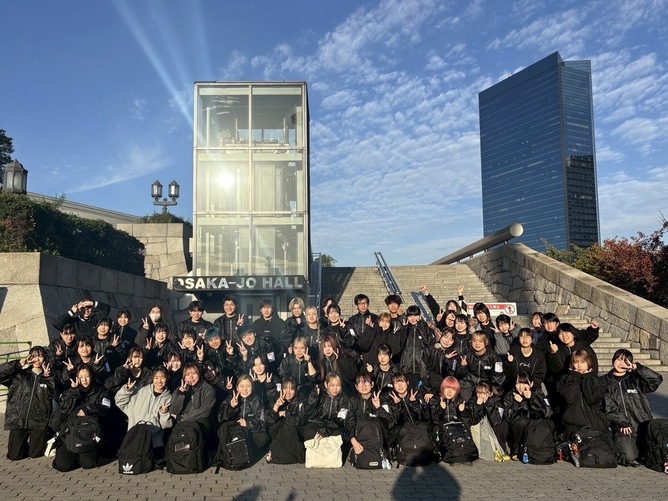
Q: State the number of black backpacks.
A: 11